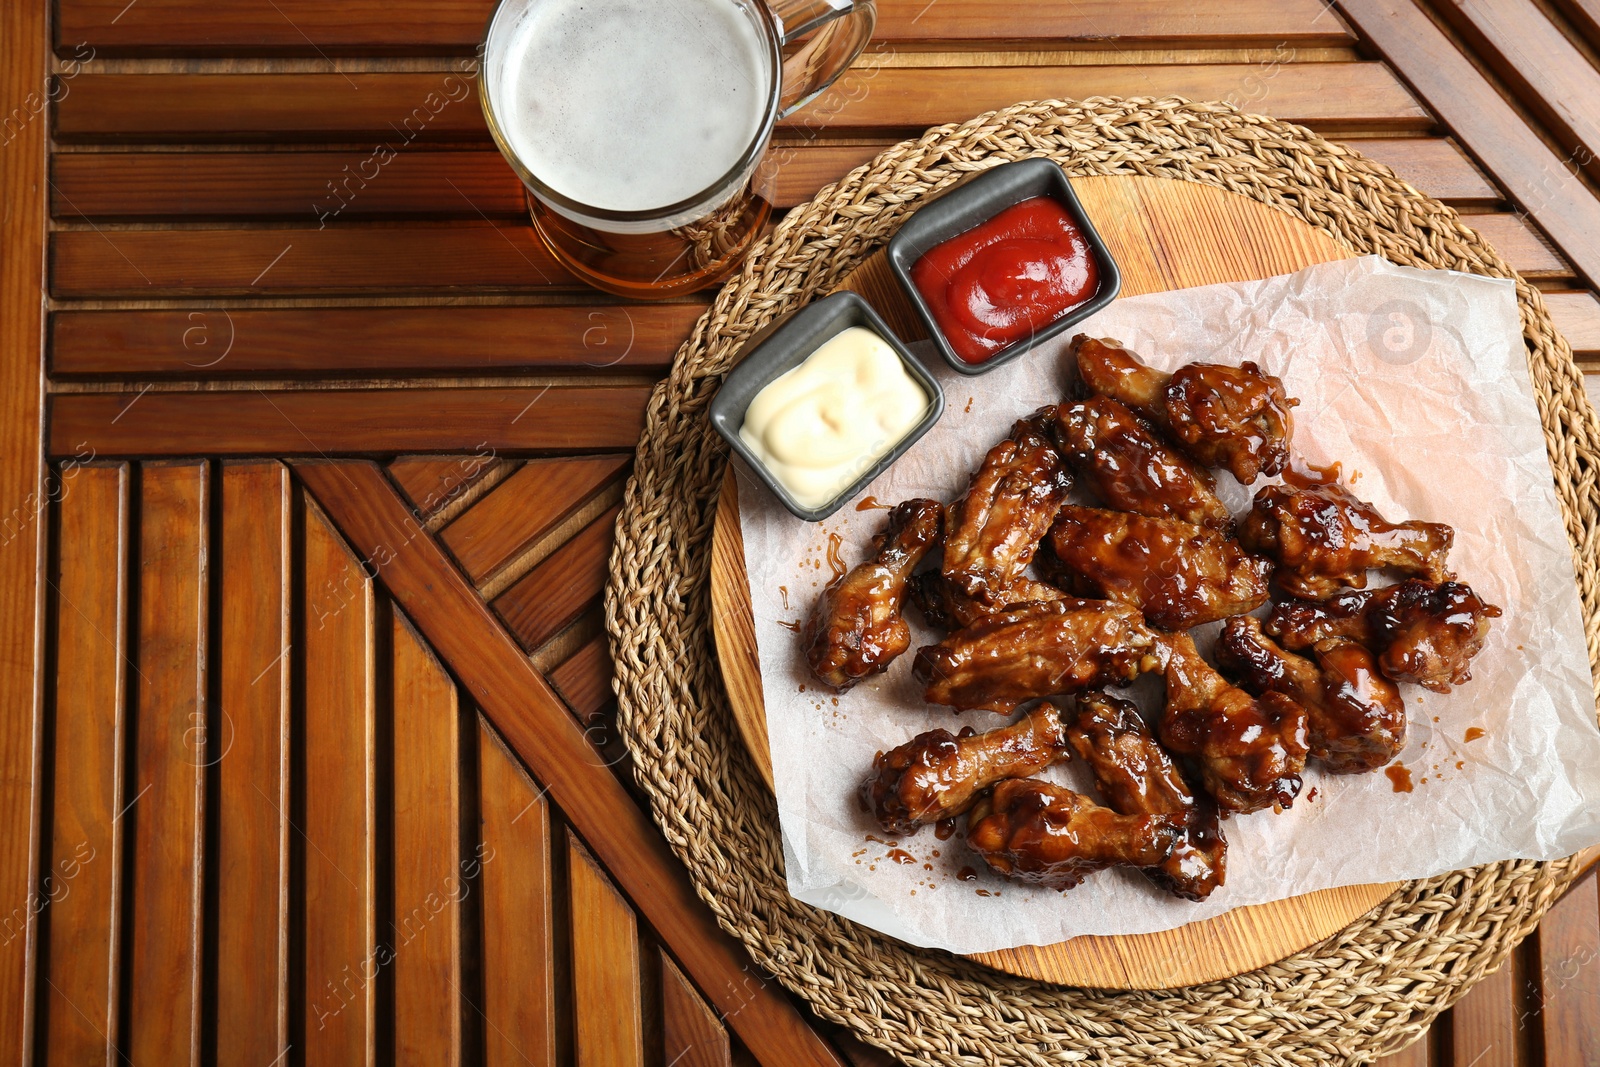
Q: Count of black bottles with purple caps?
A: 0